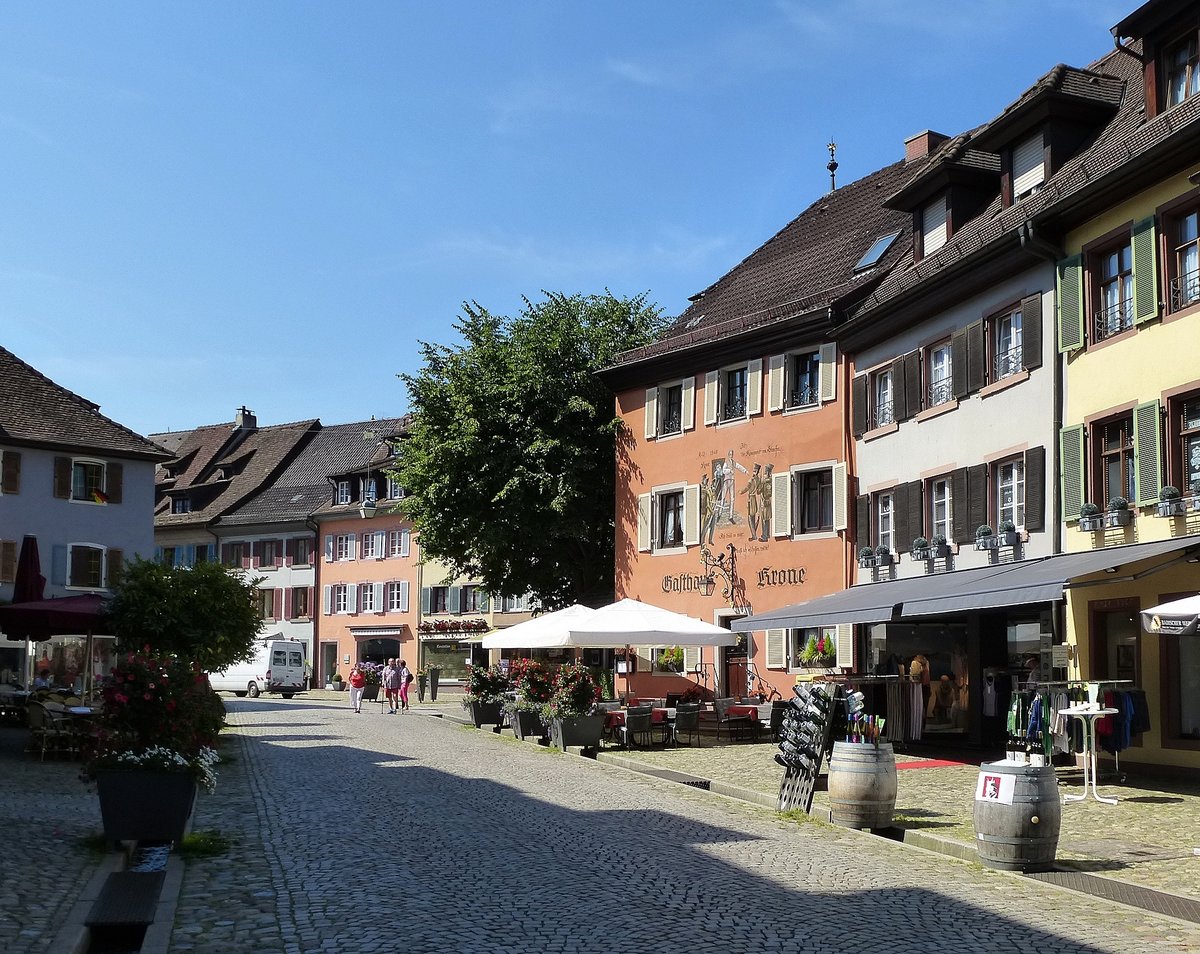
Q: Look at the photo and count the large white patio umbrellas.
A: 2